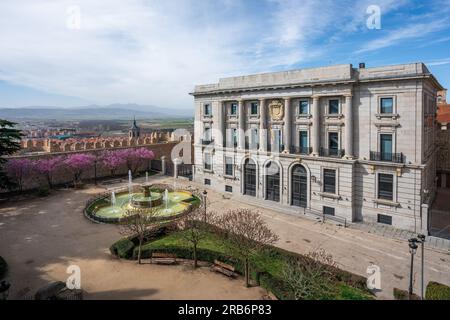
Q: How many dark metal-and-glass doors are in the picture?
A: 3